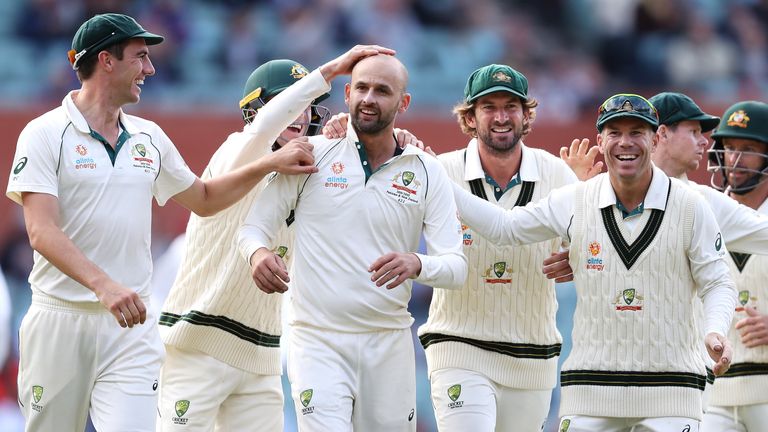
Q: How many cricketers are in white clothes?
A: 7